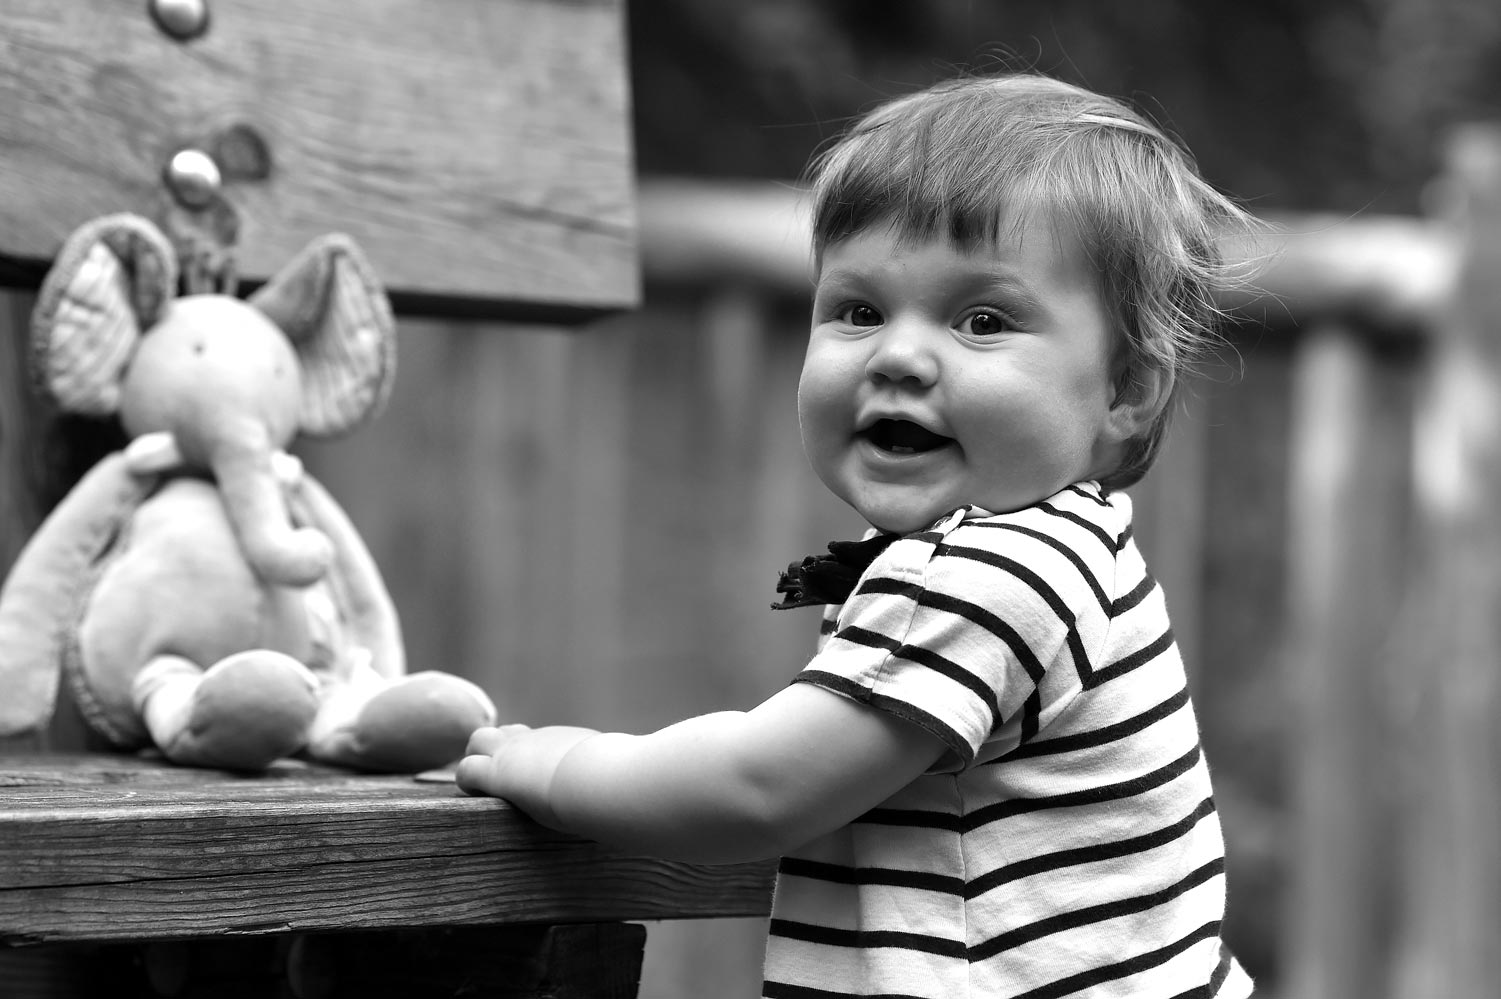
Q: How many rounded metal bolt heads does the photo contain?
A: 2